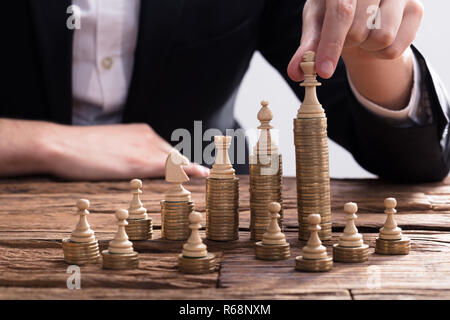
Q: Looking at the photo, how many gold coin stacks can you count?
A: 12